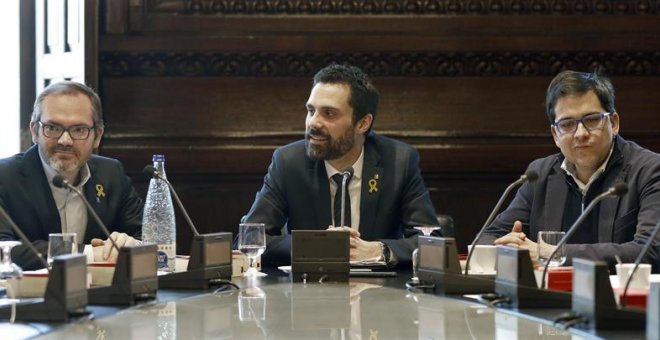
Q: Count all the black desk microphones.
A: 7